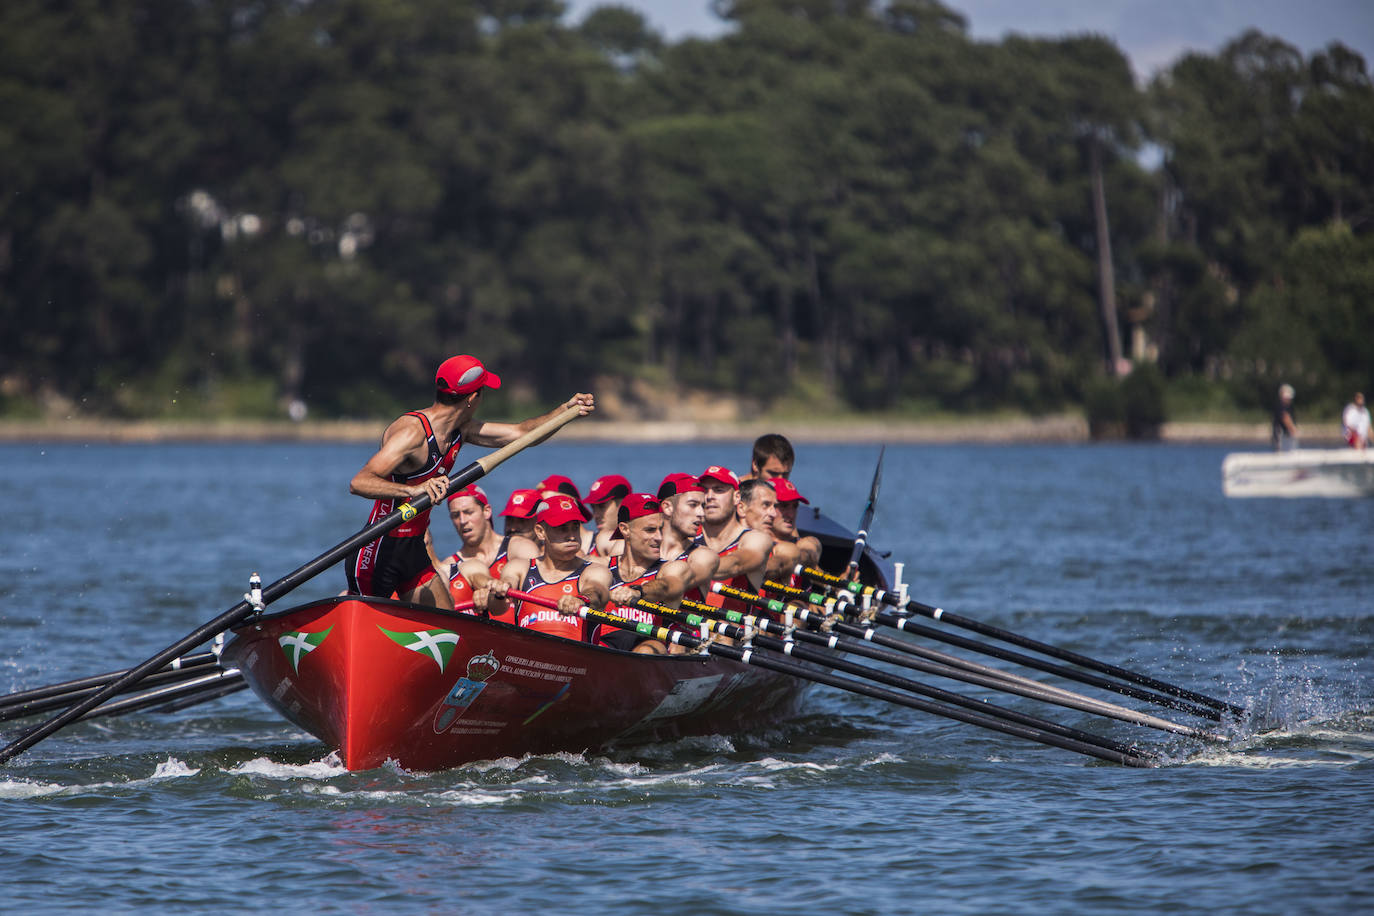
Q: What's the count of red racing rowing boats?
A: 1